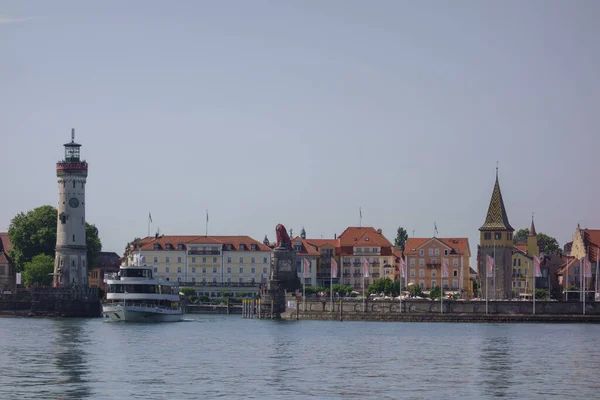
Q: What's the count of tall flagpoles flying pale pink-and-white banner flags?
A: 8